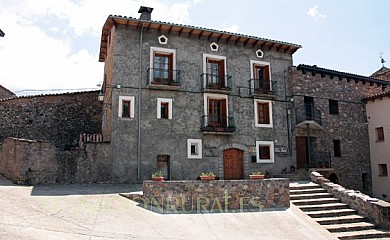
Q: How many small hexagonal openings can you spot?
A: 3